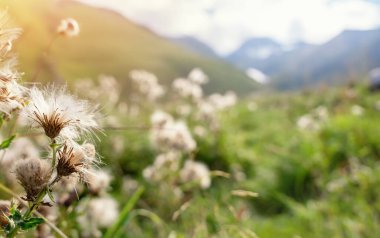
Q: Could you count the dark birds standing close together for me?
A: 0